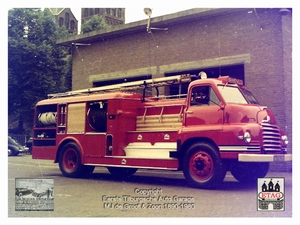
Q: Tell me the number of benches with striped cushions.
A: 0